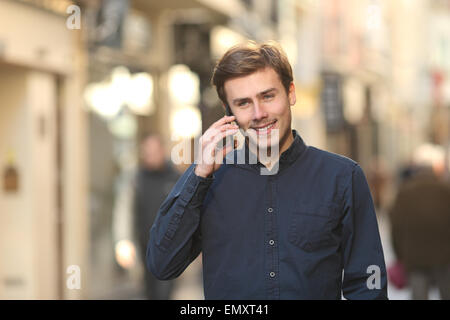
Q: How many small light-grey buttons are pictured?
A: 3